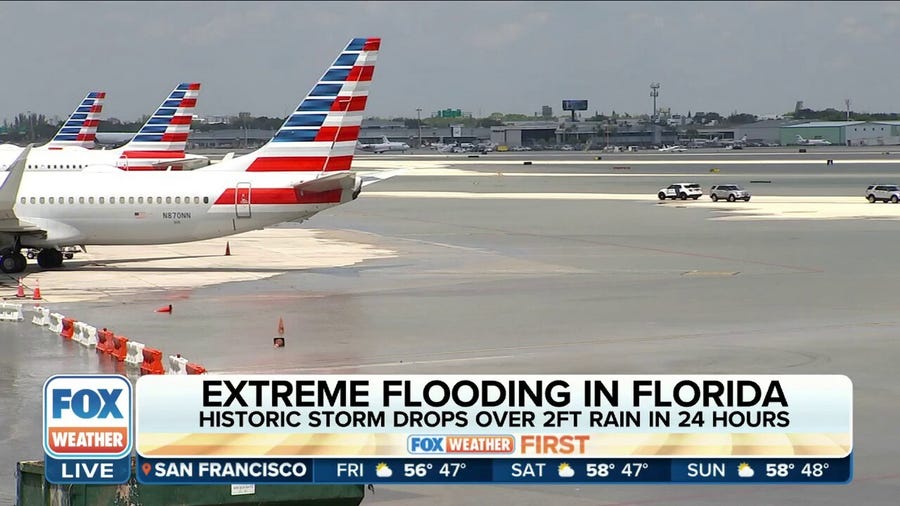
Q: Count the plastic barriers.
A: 12